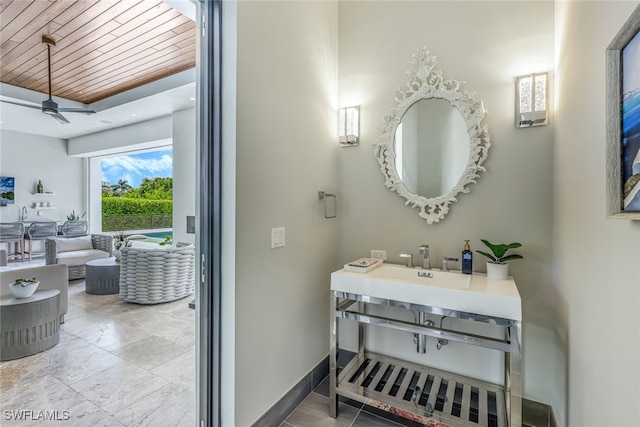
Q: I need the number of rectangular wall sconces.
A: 2